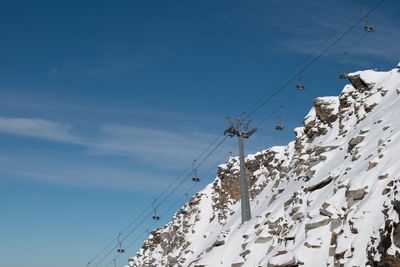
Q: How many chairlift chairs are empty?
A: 7